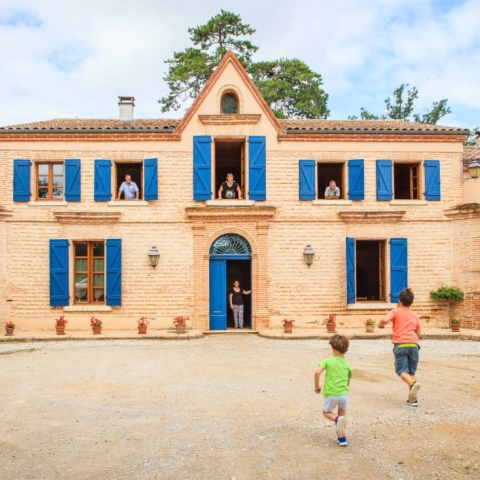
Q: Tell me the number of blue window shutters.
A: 14